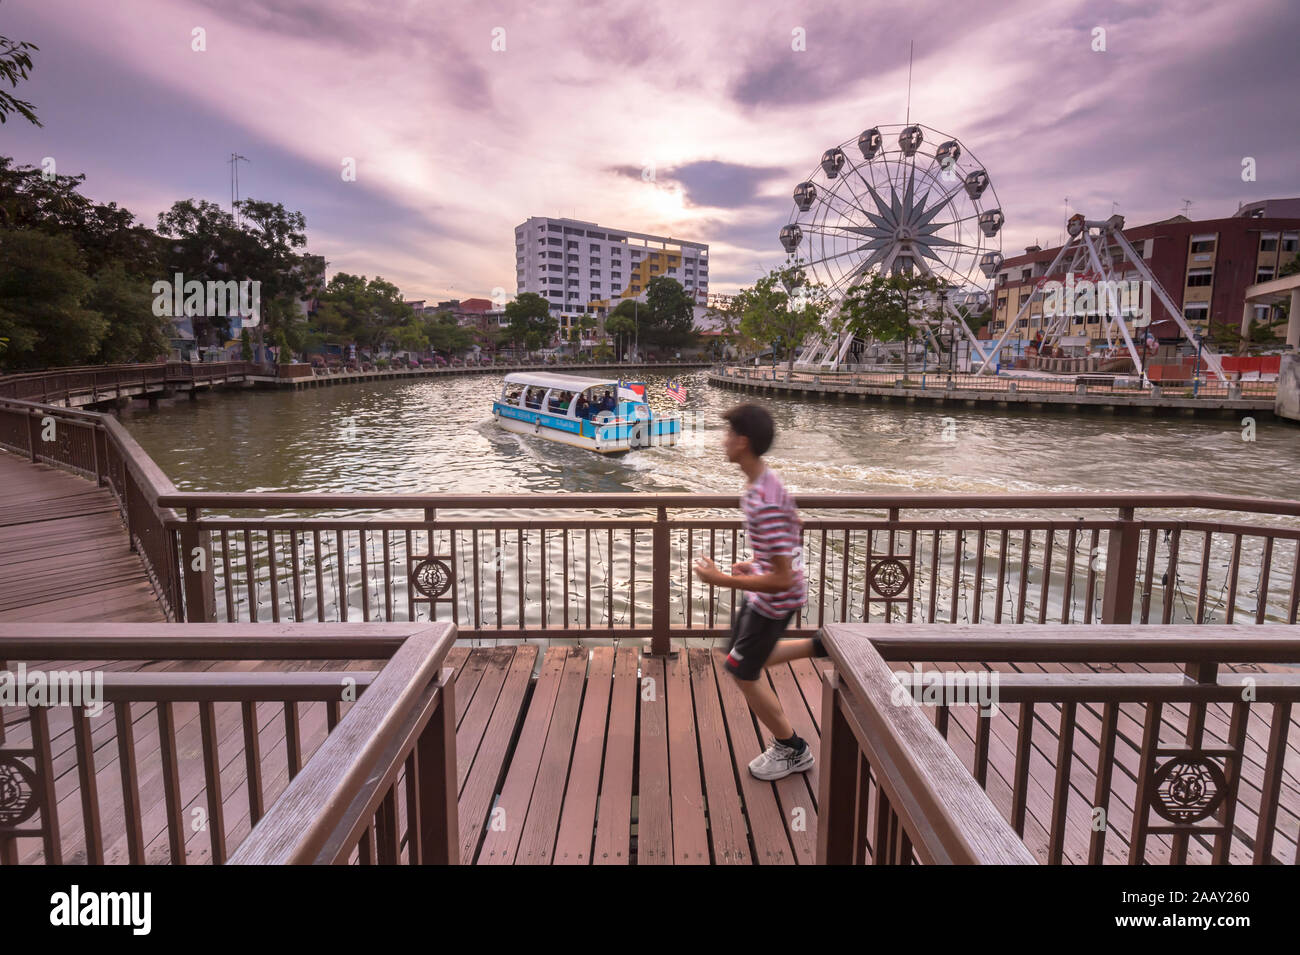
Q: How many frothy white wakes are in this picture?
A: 1